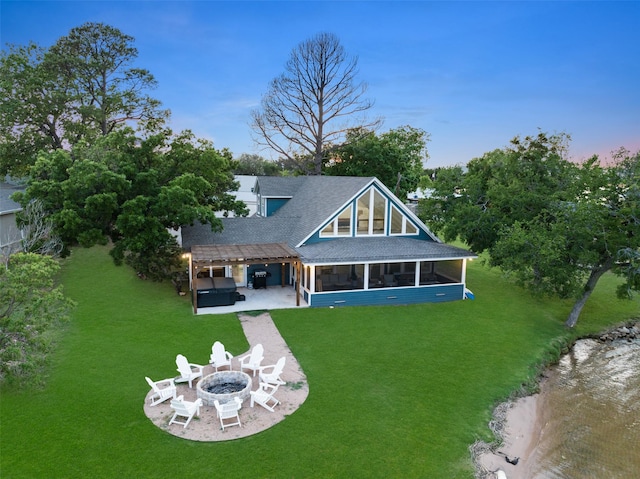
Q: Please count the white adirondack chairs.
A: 8